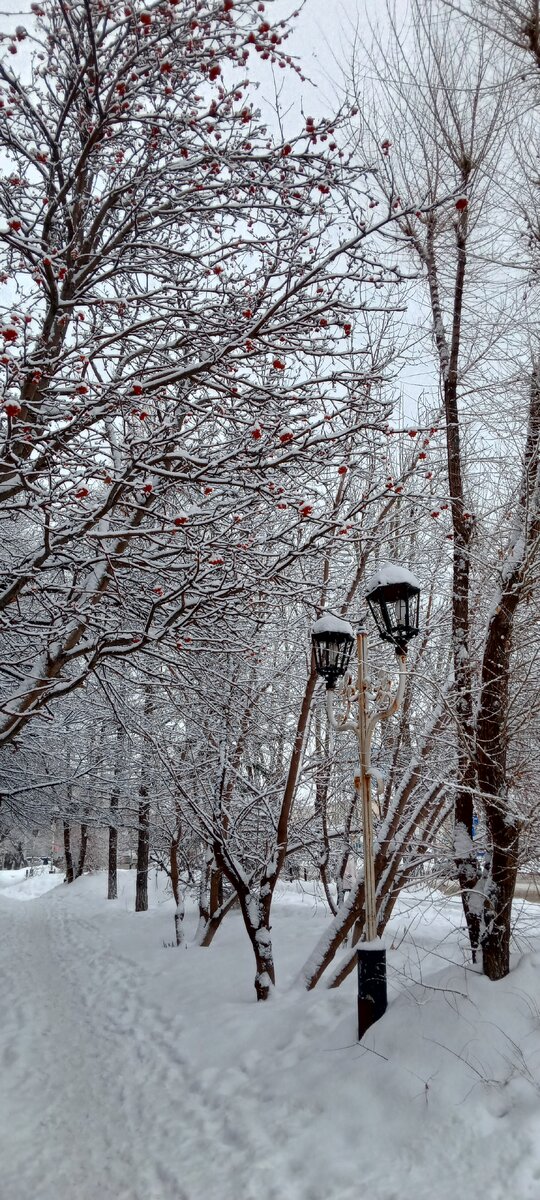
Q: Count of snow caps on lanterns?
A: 2